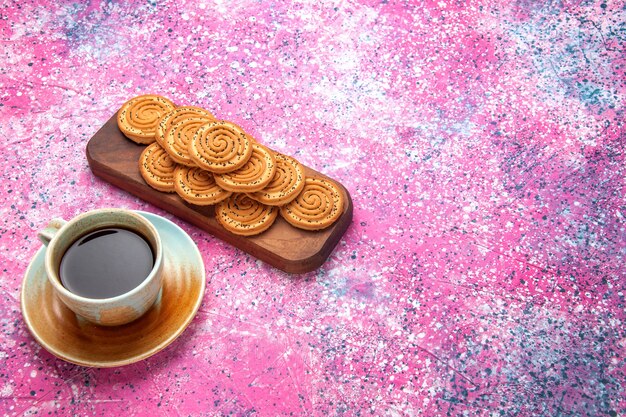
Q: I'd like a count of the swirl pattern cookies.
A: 10